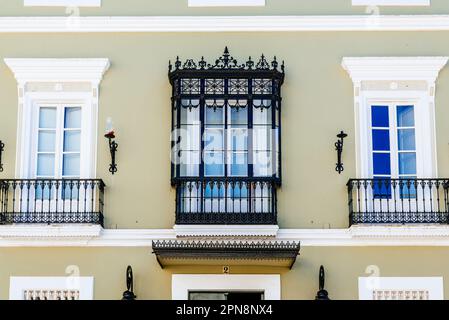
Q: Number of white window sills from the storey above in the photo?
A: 3